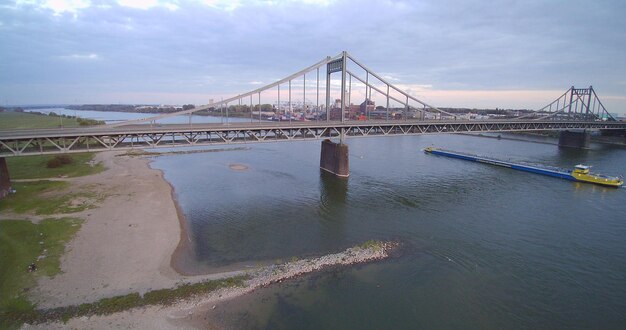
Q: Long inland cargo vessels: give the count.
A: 1